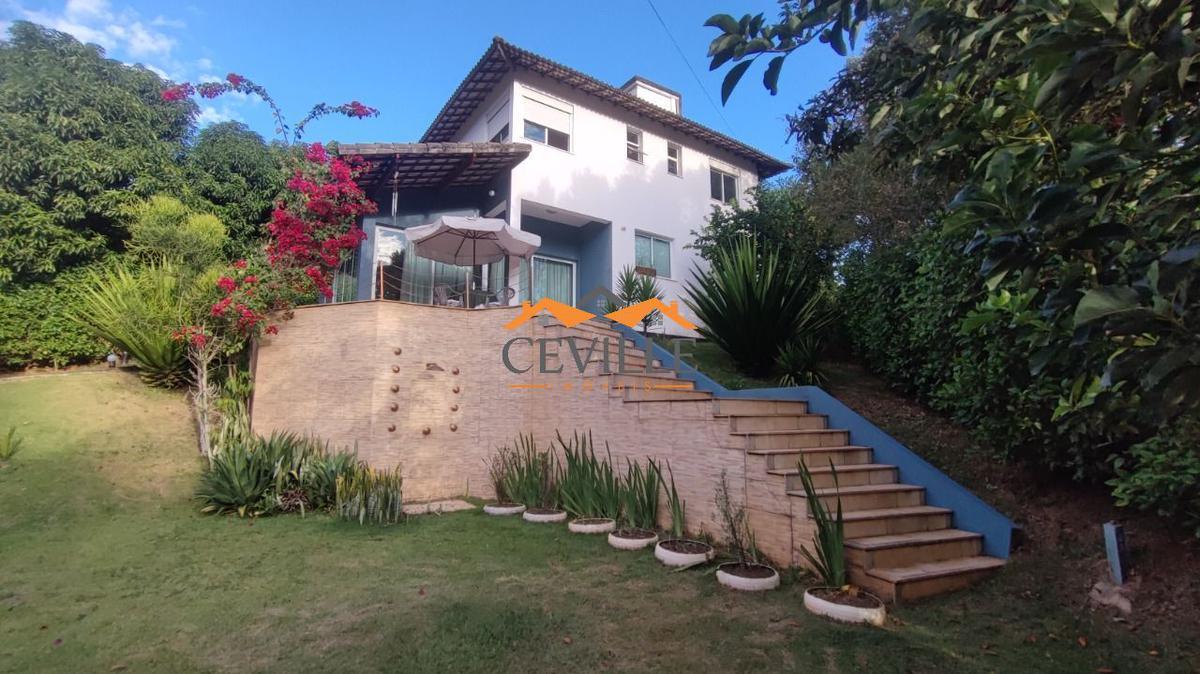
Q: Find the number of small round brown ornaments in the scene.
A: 10